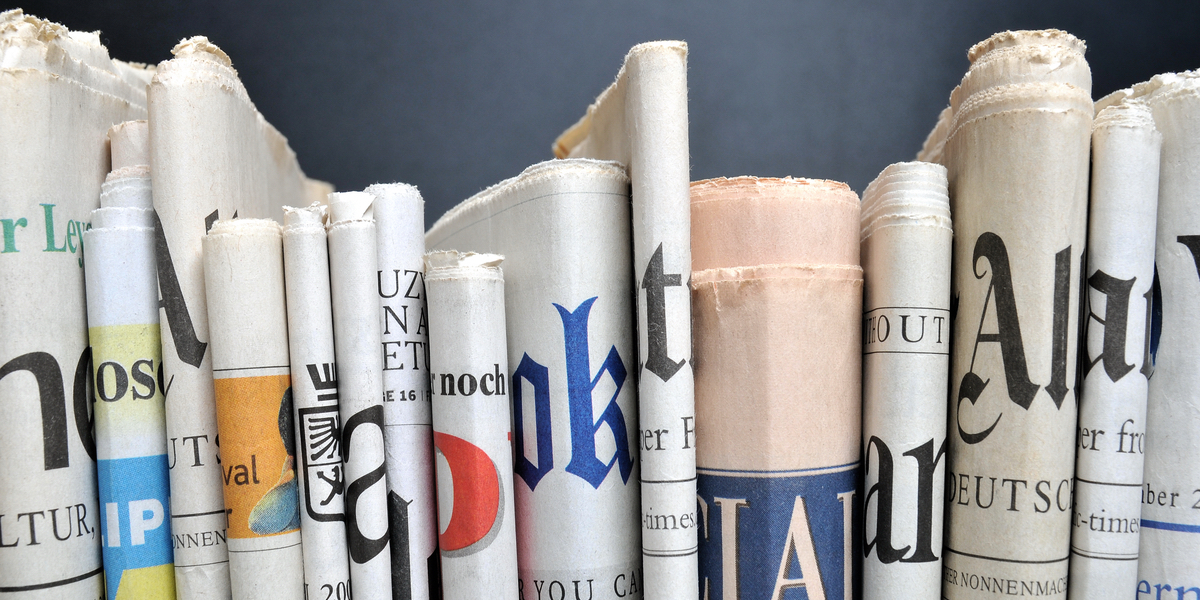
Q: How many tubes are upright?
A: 15